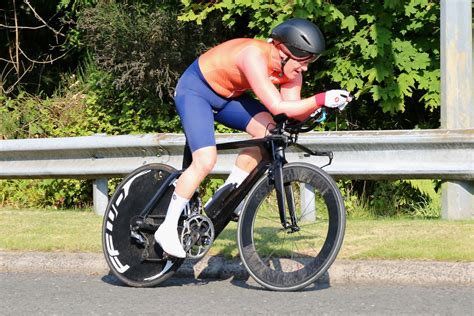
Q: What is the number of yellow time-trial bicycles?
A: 0